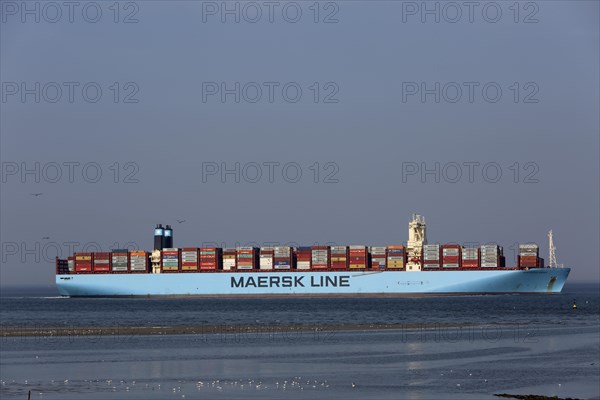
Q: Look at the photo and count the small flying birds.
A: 3